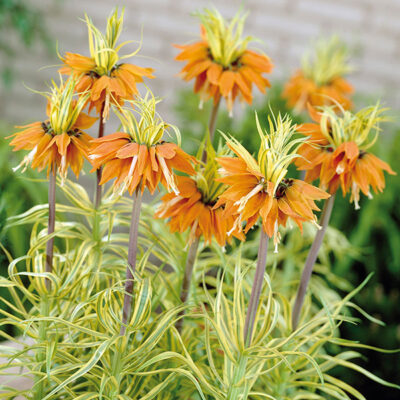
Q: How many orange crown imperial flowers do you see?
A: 8